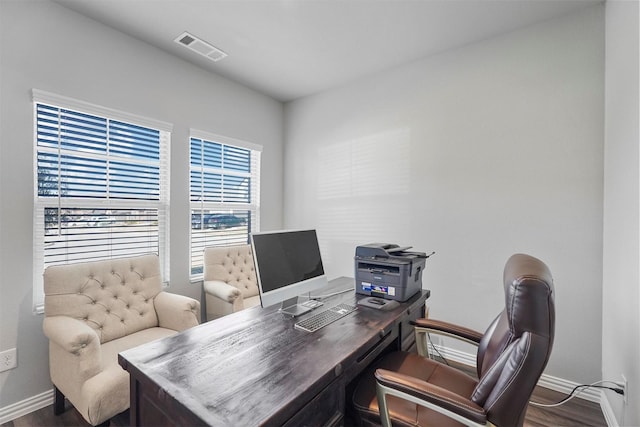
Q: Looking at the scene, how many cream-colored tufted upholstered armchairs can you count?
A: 2